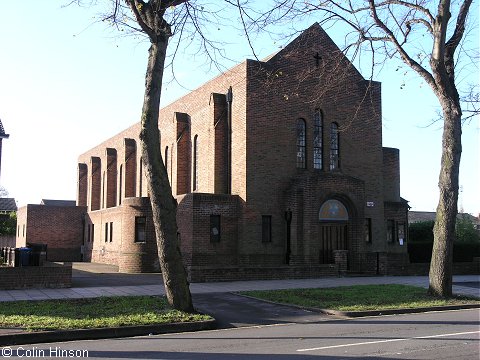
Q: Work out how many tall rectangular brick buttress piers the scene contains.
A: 6